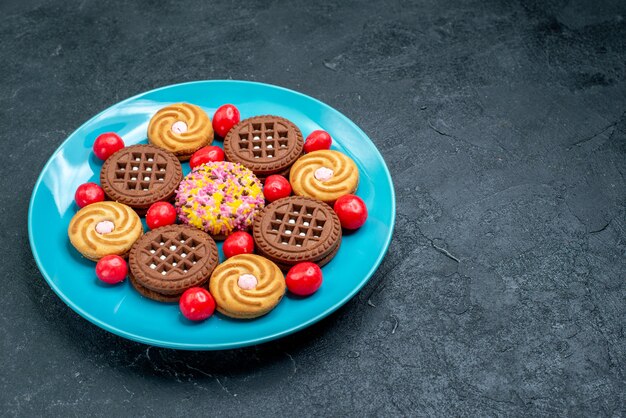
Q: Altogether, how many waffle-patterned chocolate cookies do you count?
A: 4